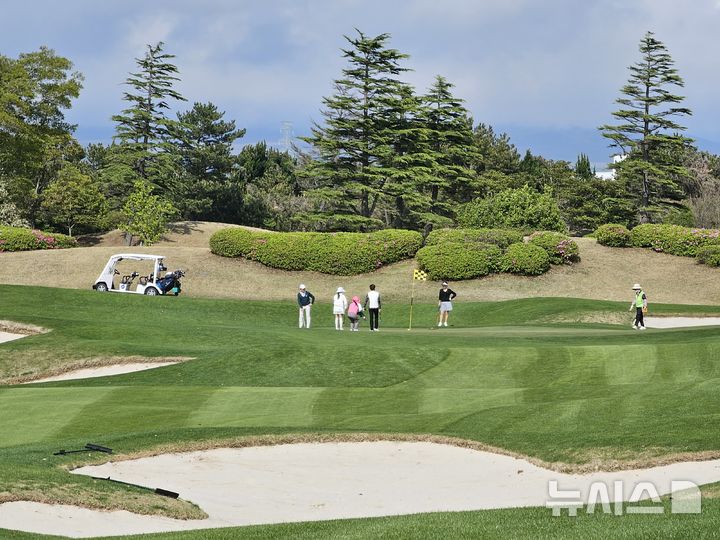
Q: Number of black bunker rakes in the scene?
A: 2